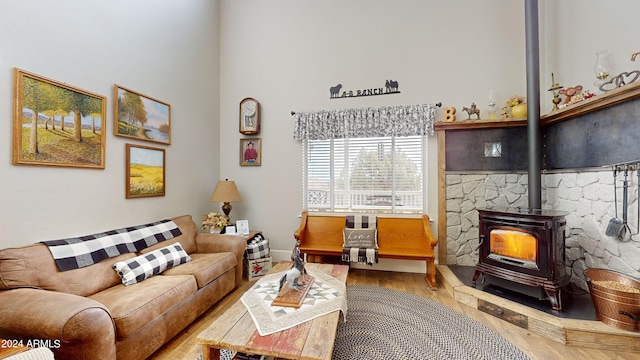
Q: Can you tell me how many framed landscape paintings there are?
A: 3